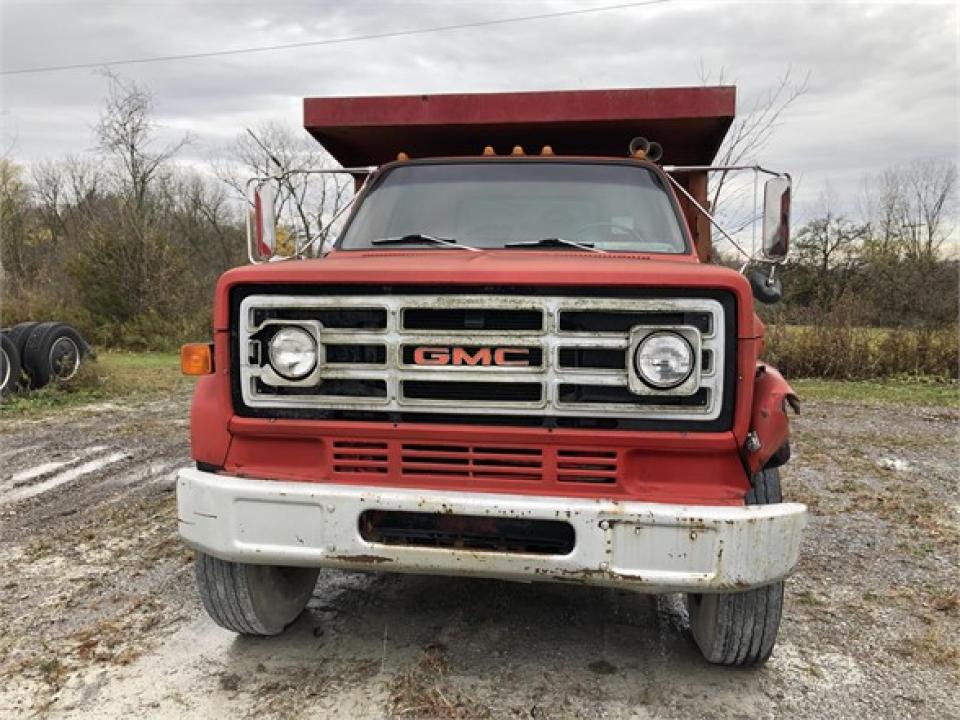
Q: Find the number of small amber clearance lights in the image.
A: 5